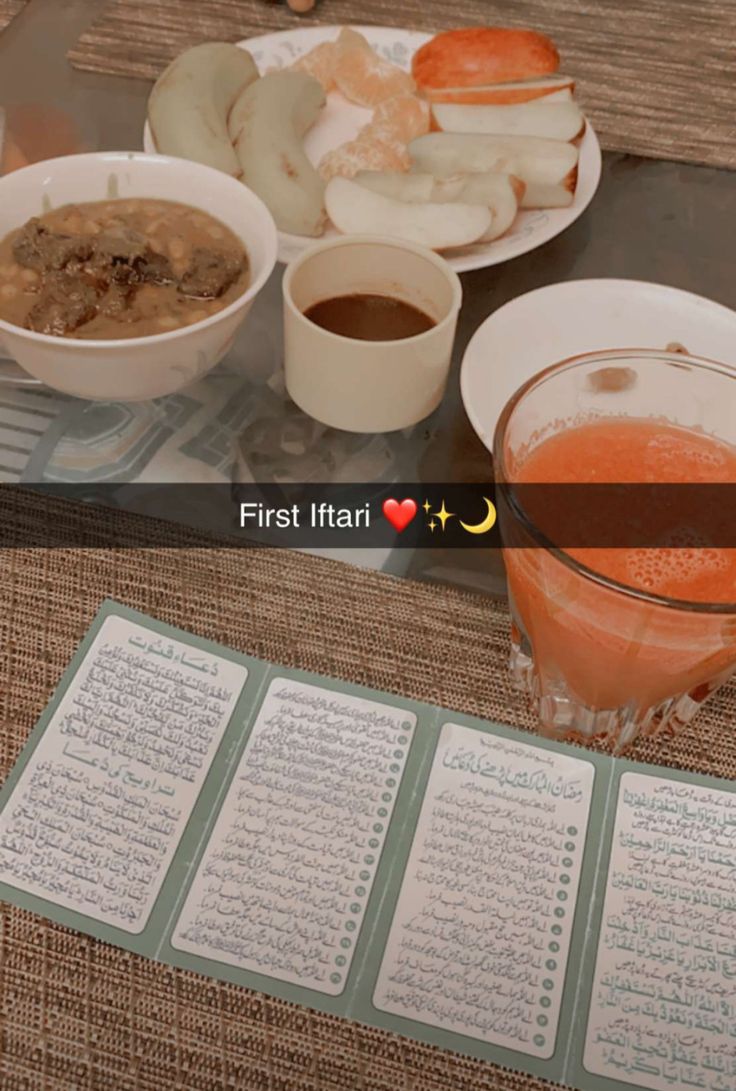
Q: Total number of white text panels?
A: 4